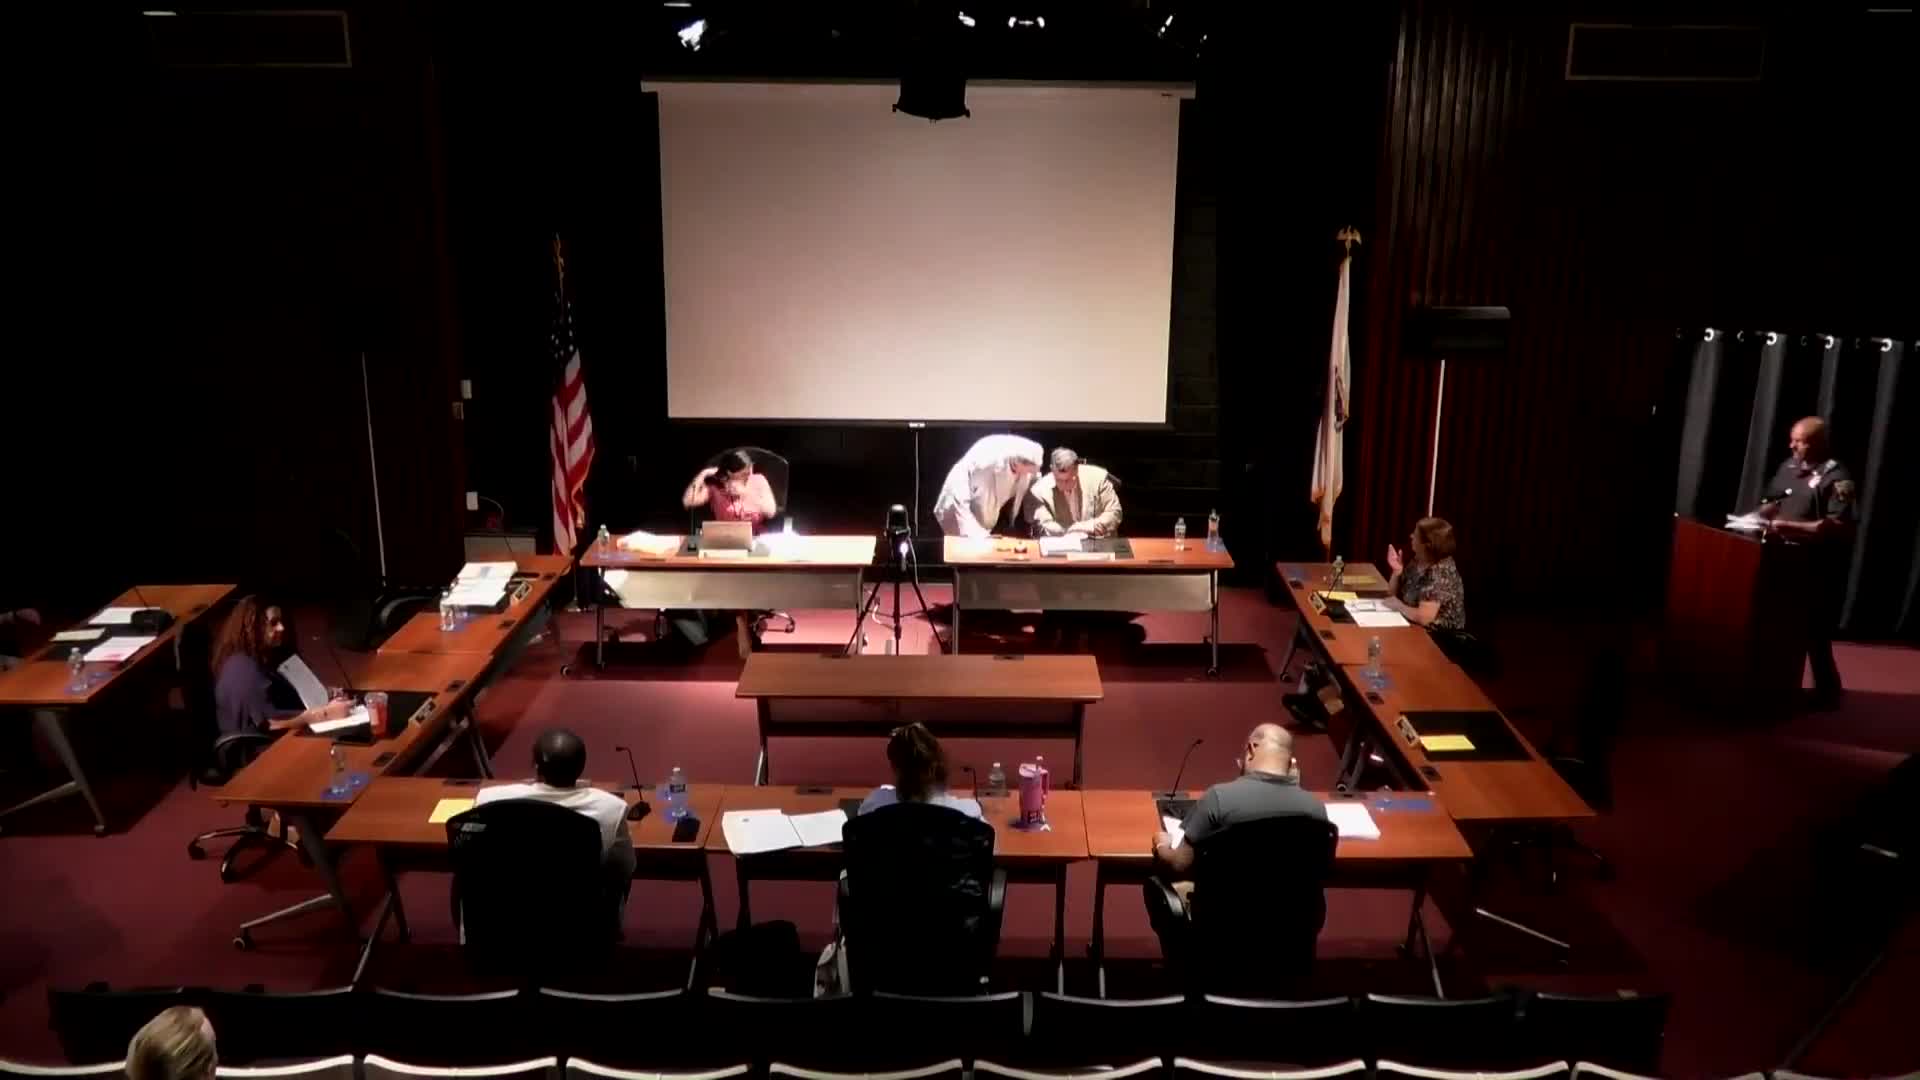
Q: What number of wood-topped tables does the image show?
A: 11